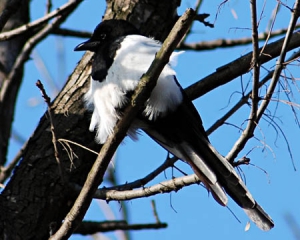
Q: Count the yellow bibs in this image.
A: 0